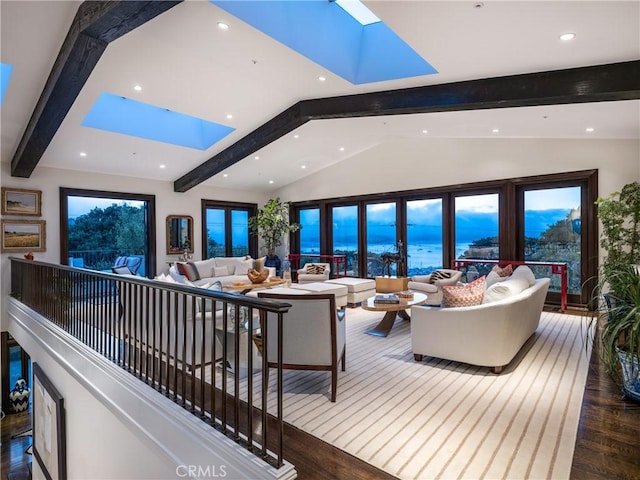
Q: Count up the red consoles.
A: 2